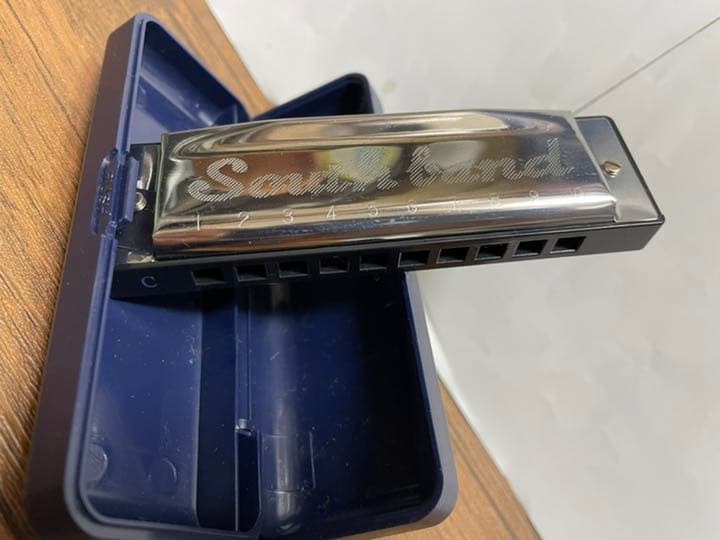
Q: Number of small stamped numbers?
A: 10